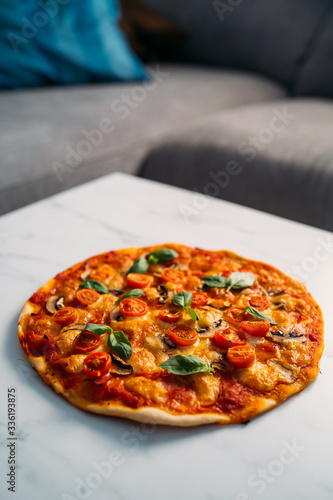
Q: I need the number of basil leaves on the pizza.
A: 12